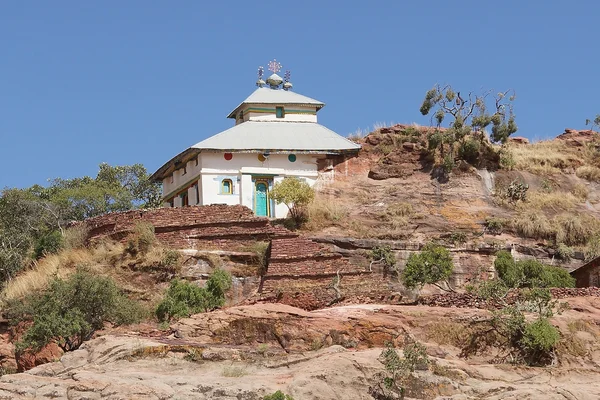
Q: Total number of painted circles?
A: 3